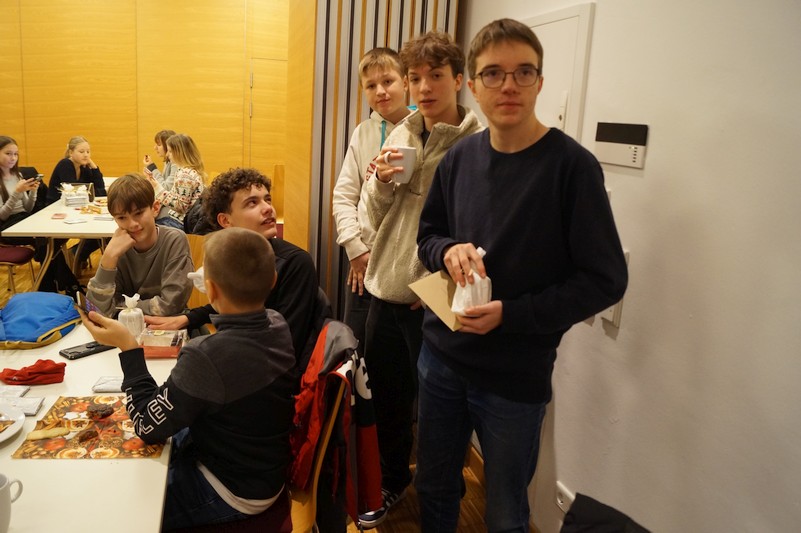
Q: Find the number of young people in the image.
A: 10